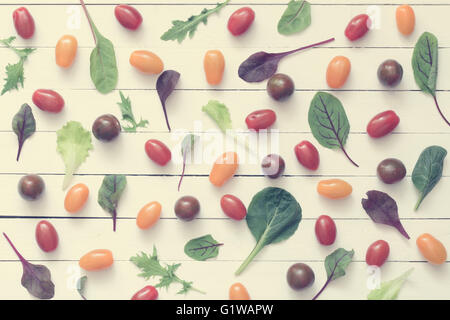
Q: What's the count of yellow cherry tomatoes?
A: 12